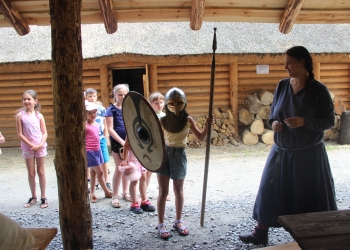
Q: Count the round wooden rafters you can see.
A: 4